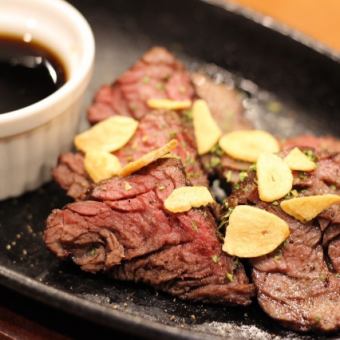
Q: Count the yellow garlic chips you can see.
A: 11